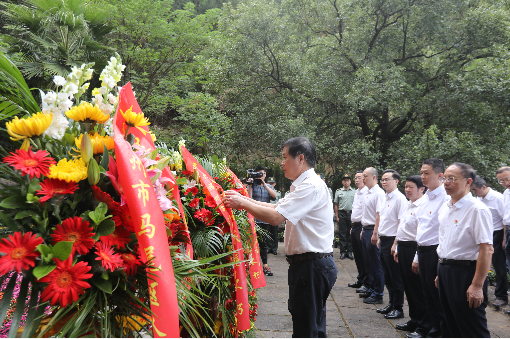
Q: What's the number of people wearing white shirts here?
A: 9